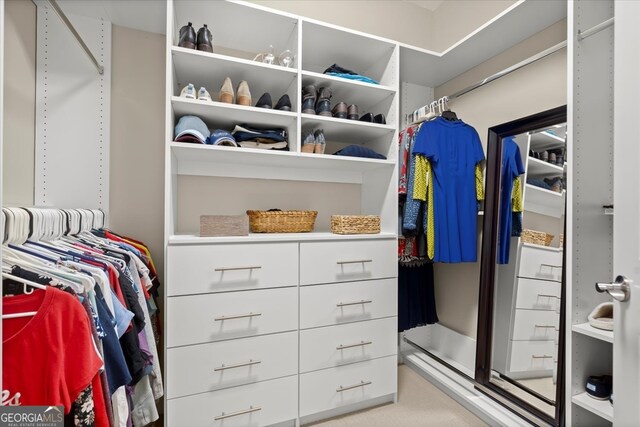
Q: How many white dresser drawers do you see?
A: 8